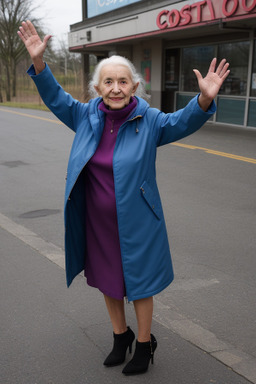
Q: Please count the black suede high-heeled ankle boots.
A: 2